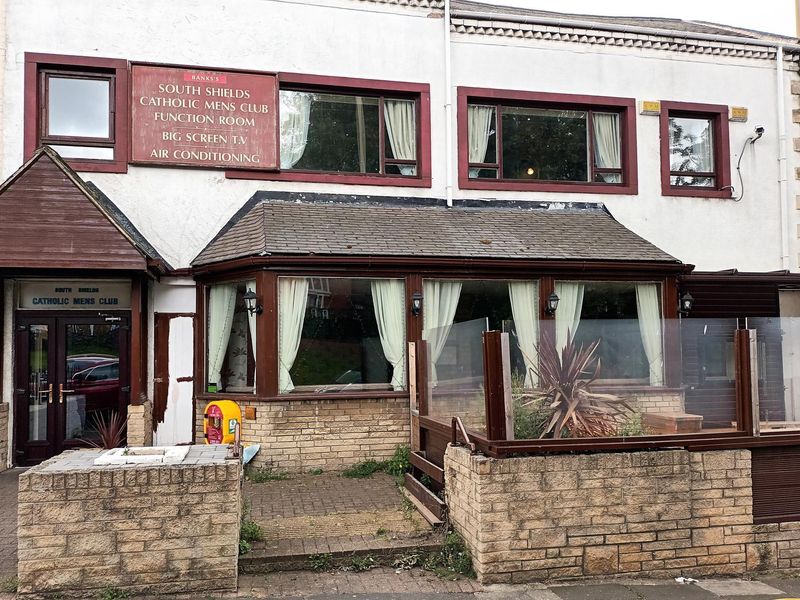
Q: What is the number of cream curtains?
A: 12